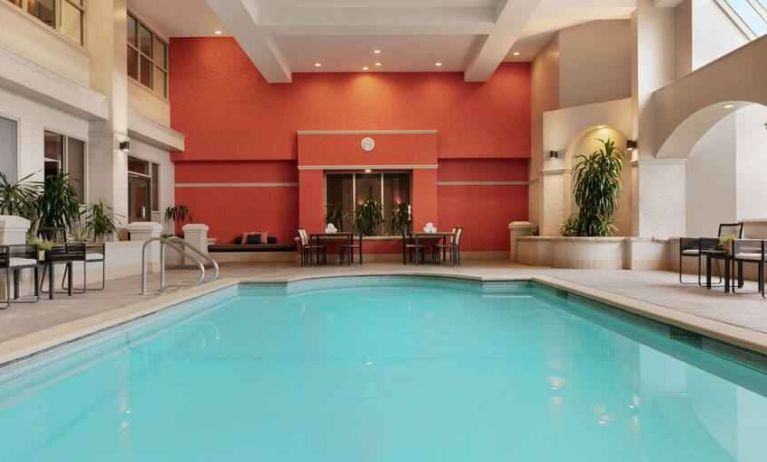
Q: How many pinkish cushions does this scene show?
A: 2